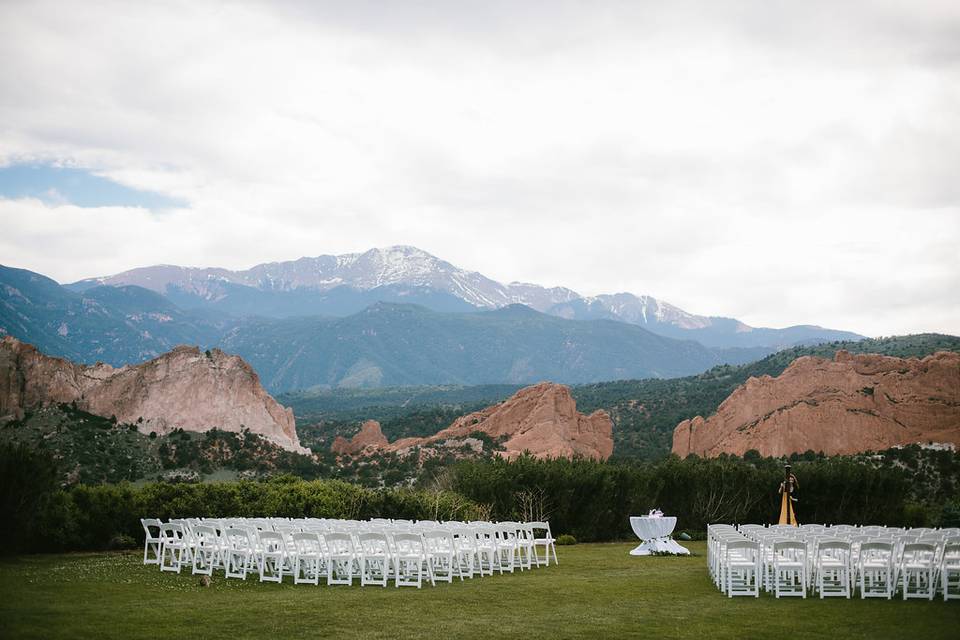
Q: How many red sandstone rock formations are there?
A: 3